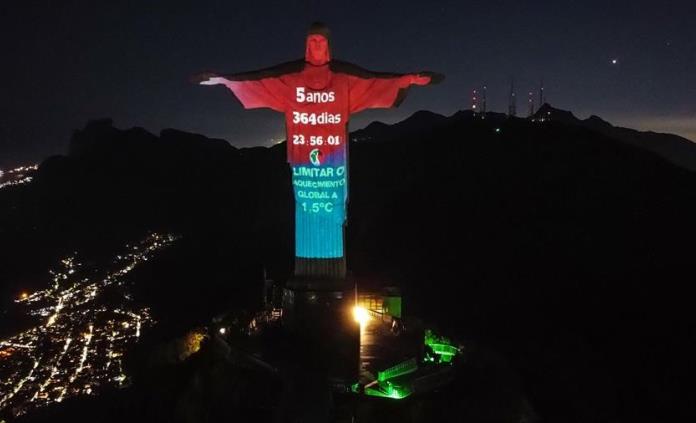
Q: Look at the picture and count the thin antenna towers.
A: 5